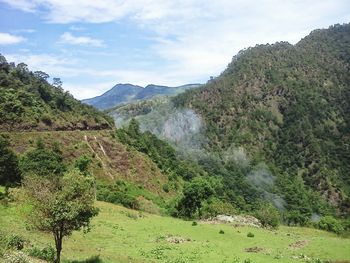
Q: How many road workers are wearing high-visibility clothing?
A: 0